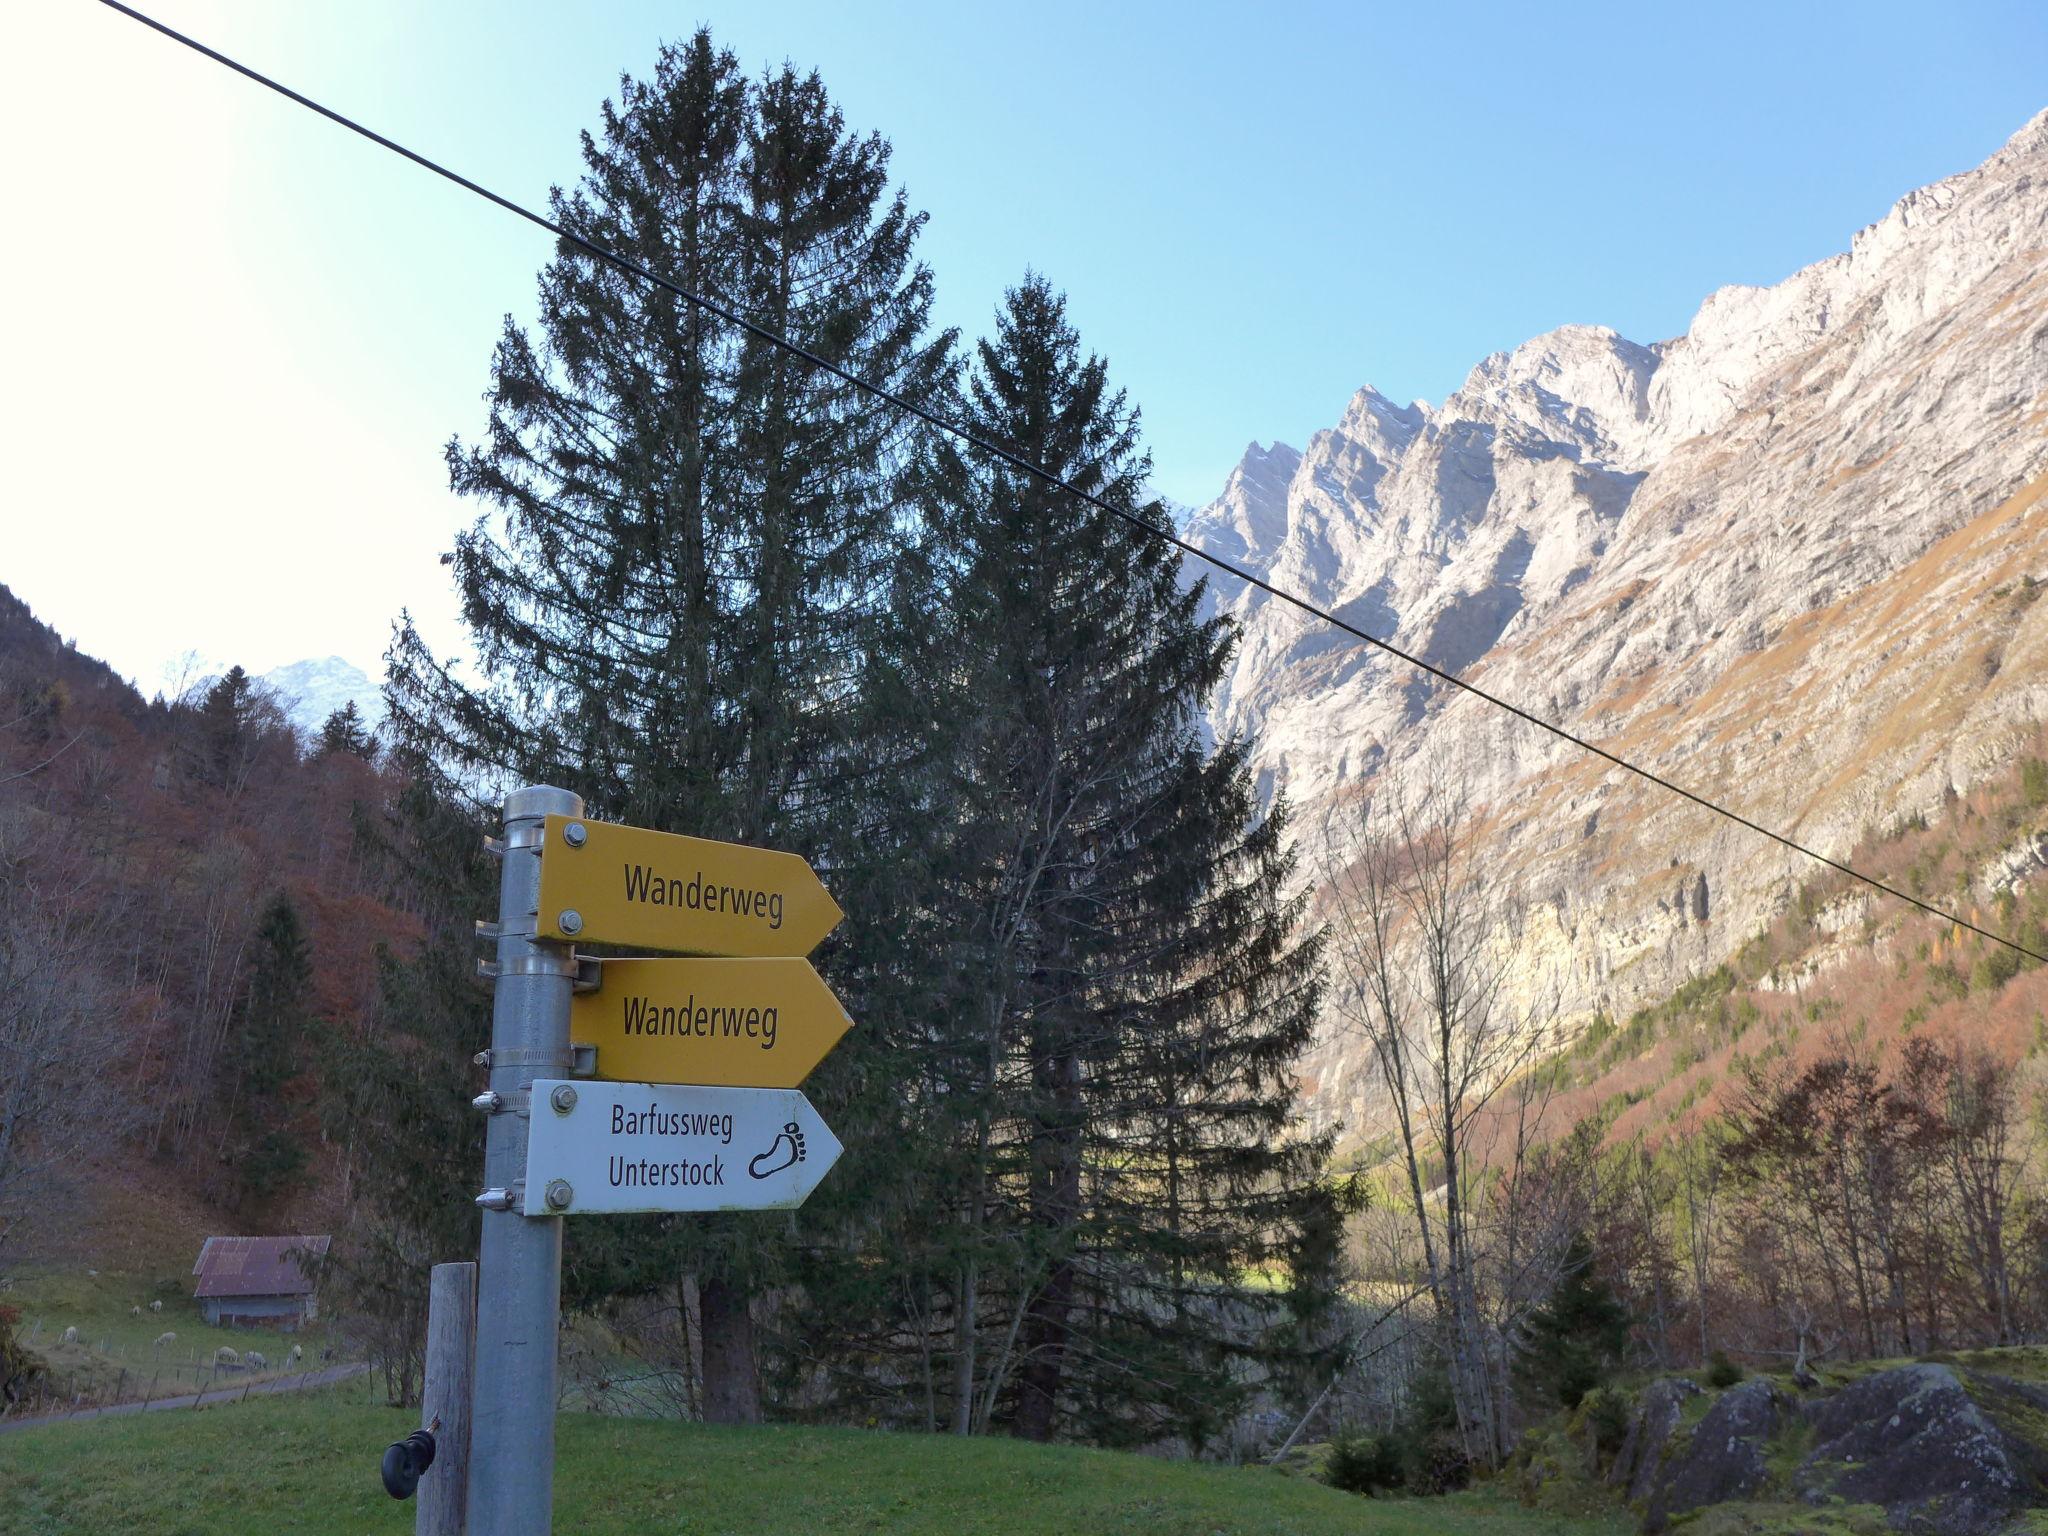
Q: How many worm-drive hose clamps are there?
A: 6